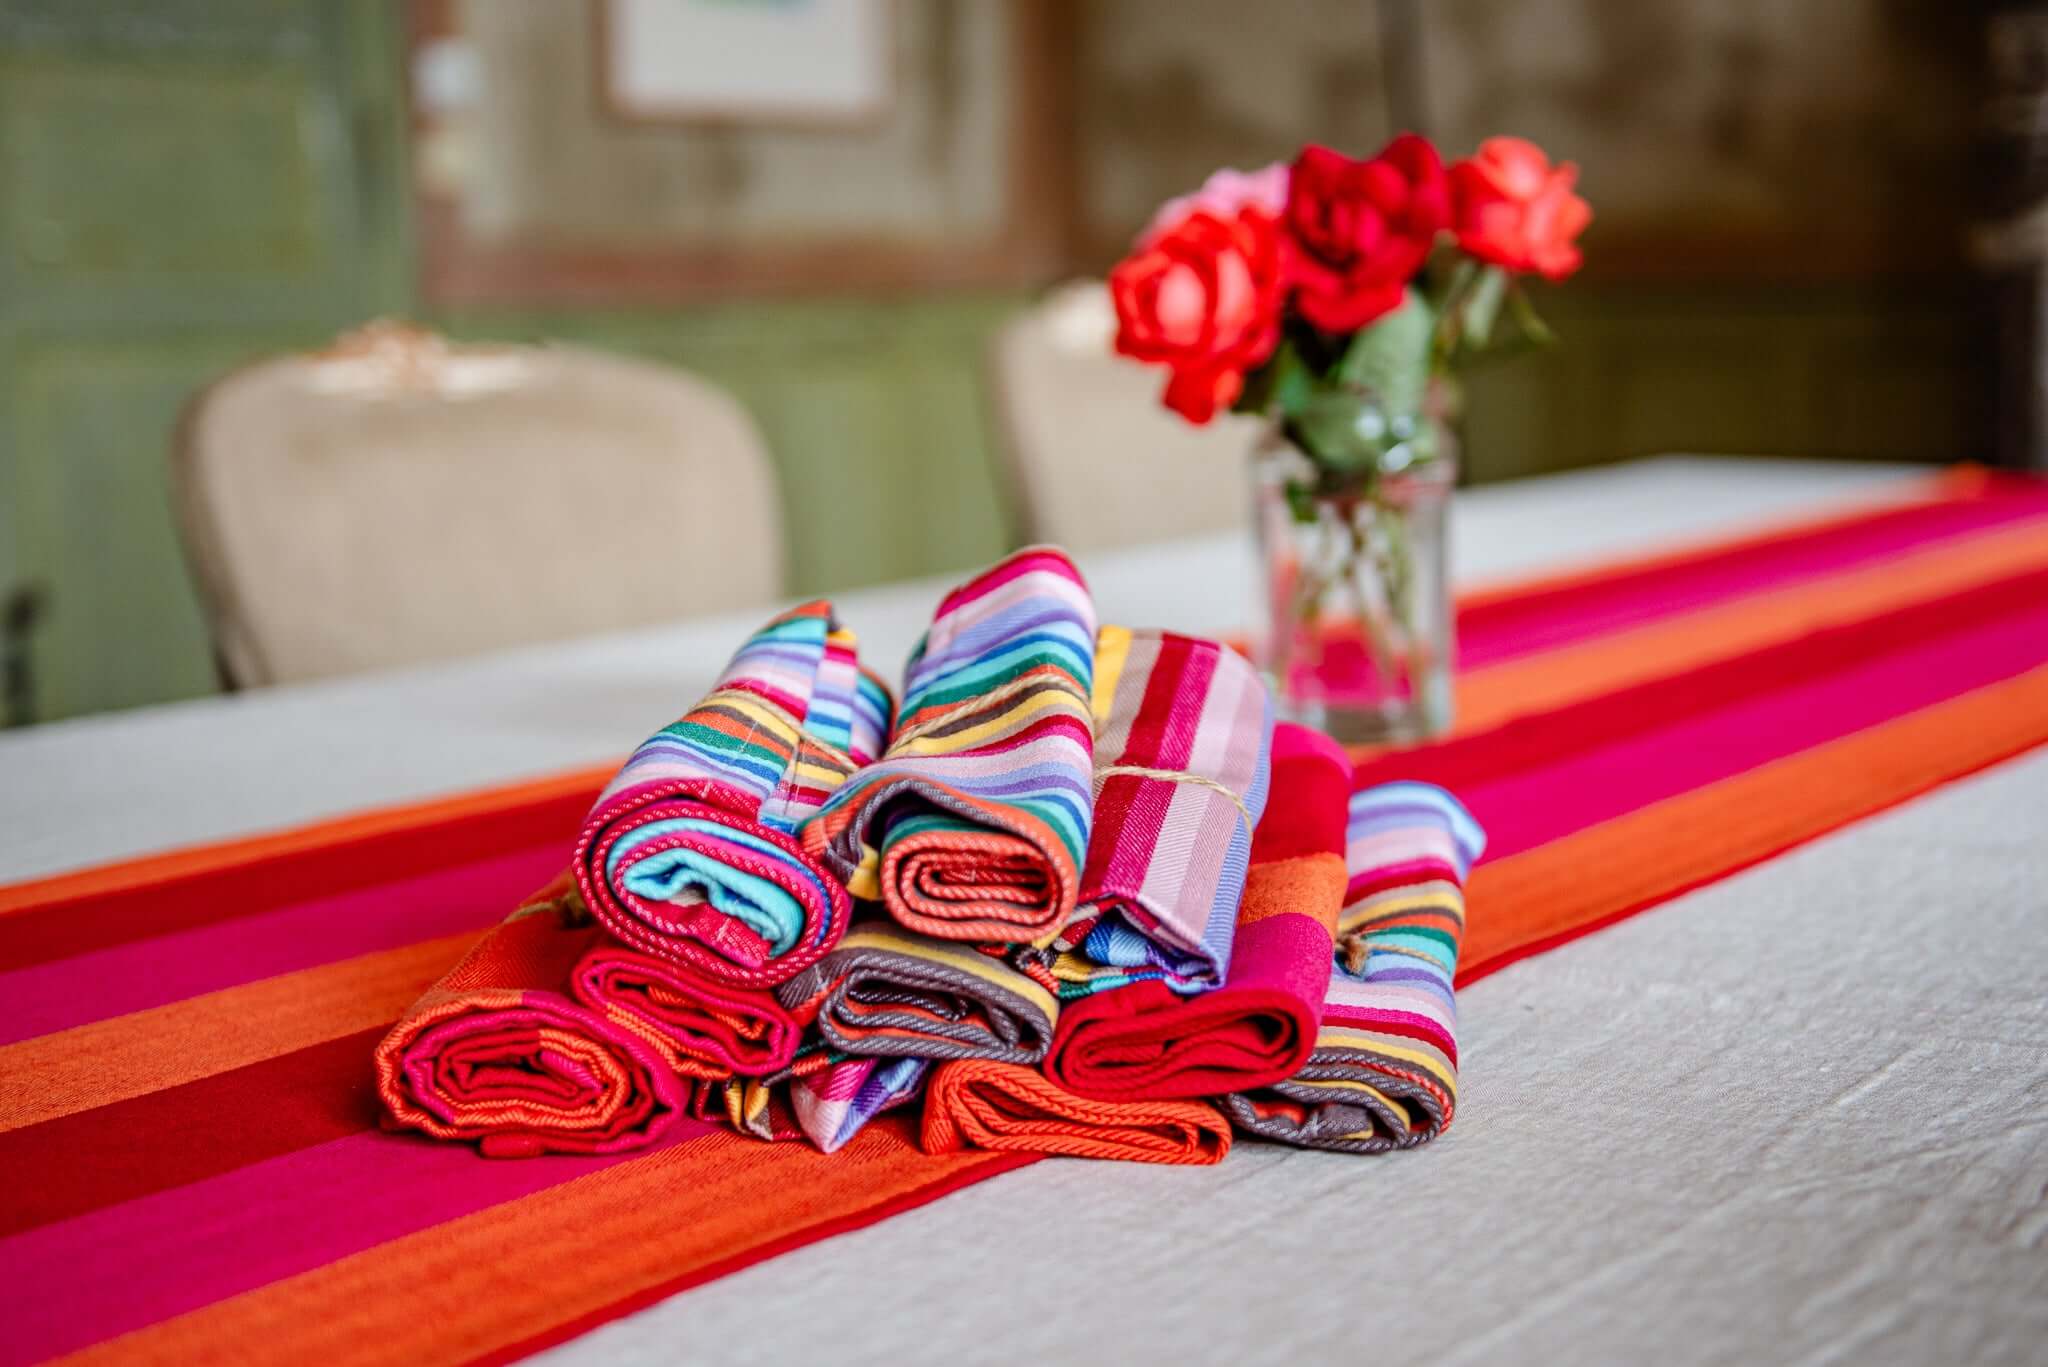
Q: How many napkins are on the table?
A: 10